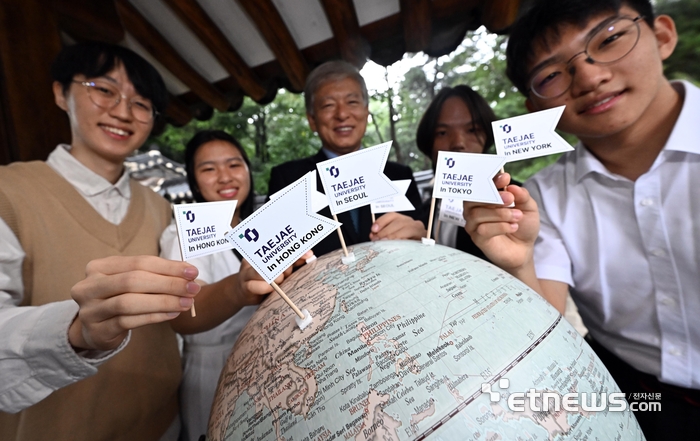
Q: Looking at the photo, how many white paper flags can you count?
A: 8